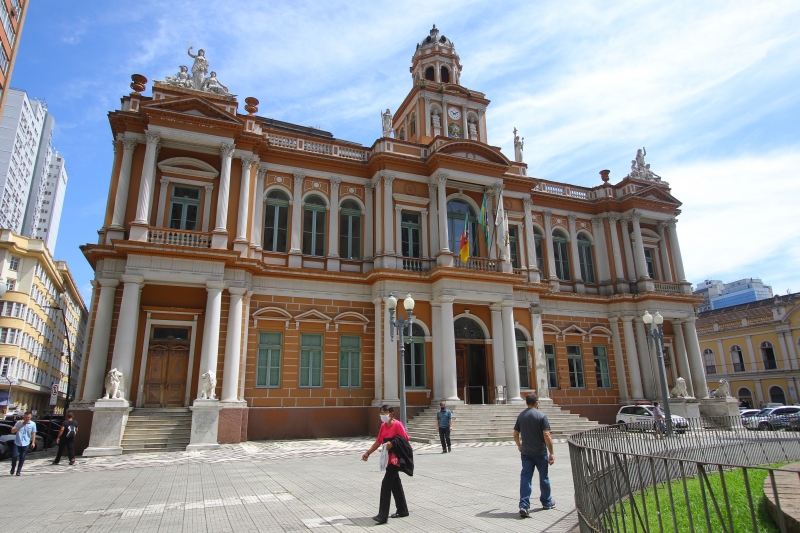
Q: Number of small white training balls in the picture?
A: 0